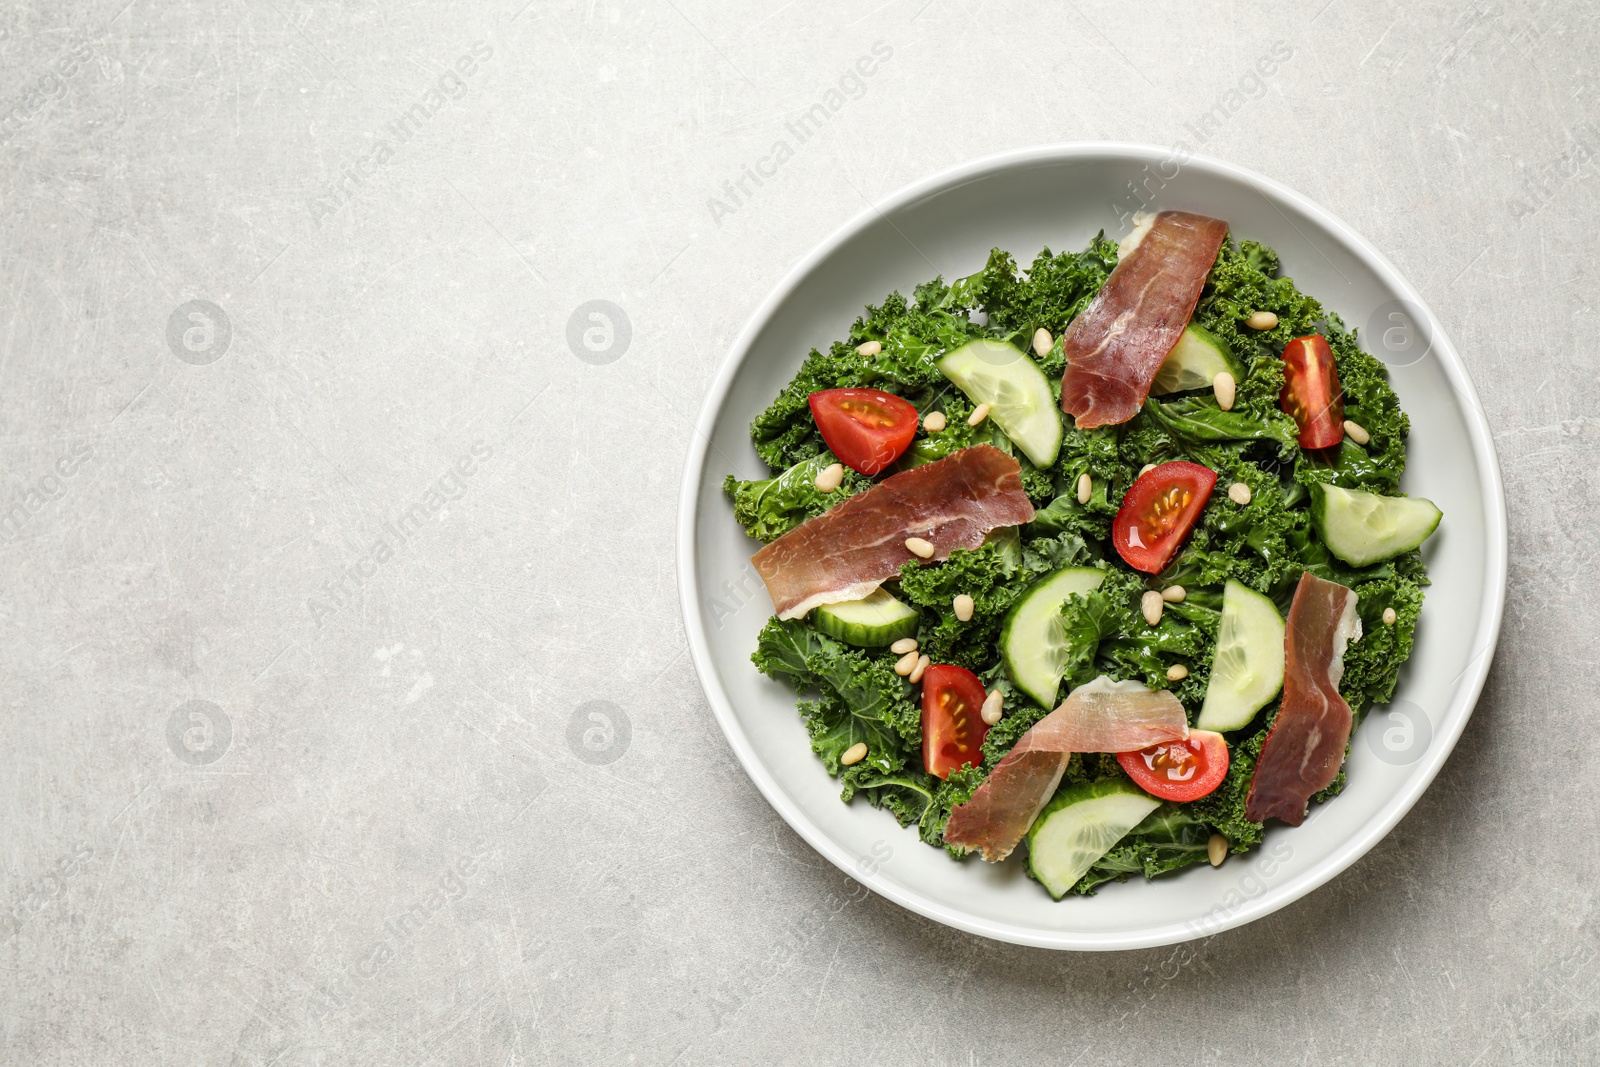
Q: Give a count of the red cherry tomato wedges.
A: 5